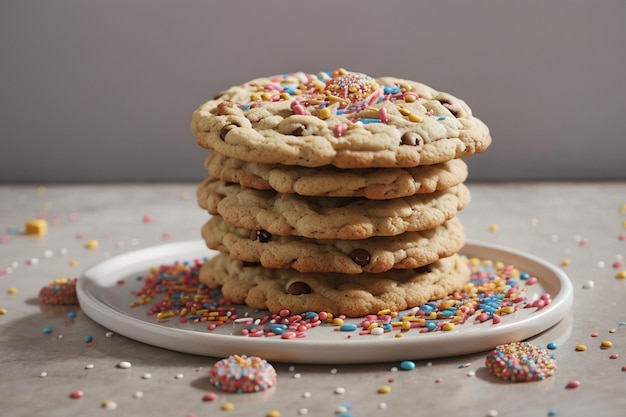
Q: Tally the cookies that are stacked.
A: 5